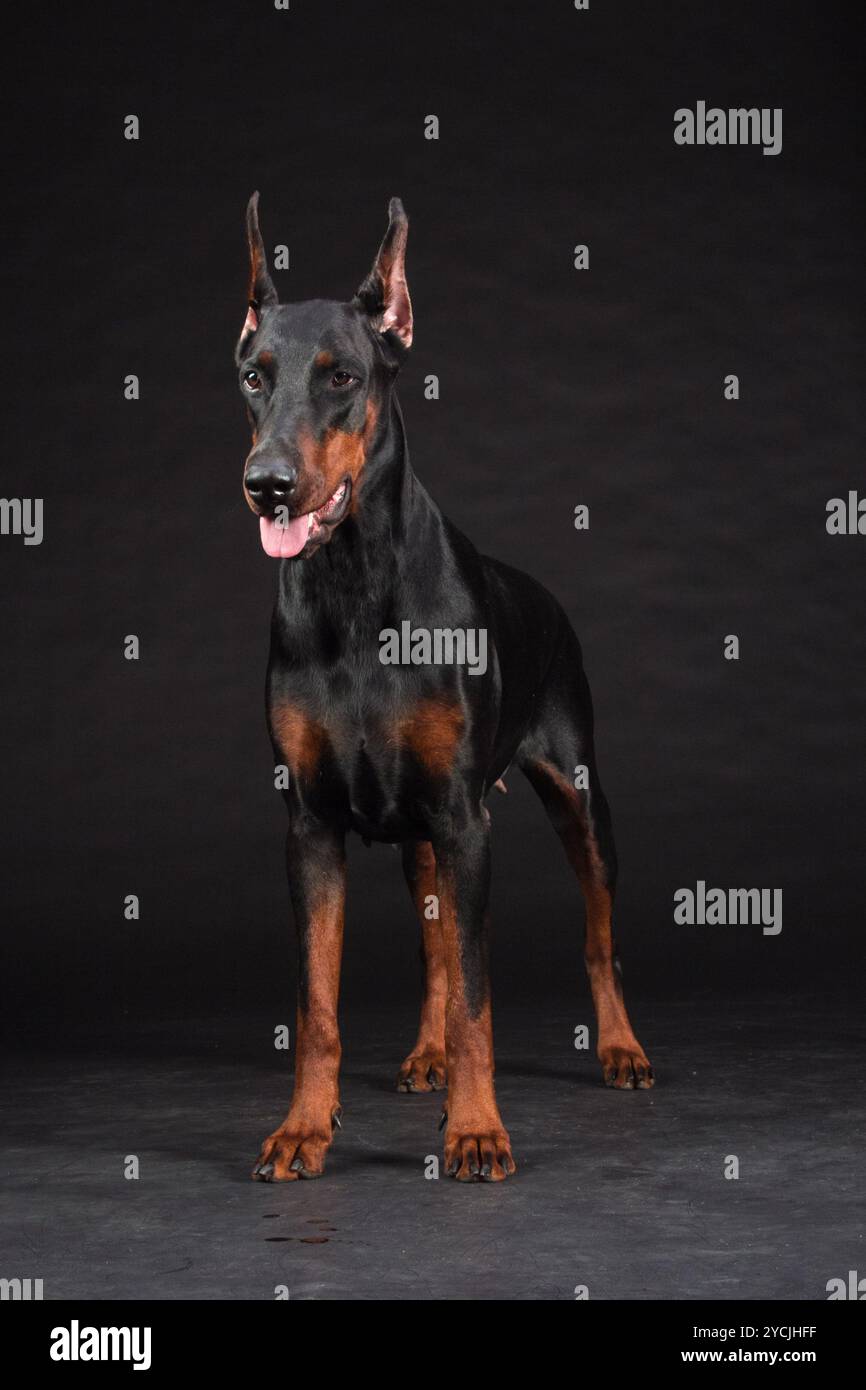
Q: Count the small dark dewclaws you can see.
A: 2